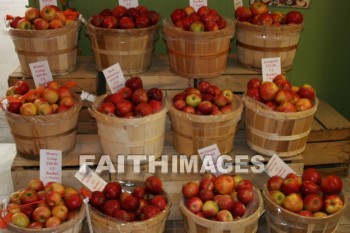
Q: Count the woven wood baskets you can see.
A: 12